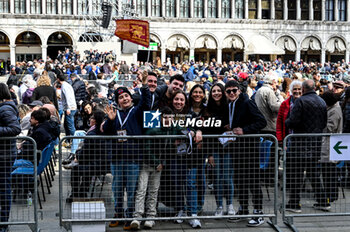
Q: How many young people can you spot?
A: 7